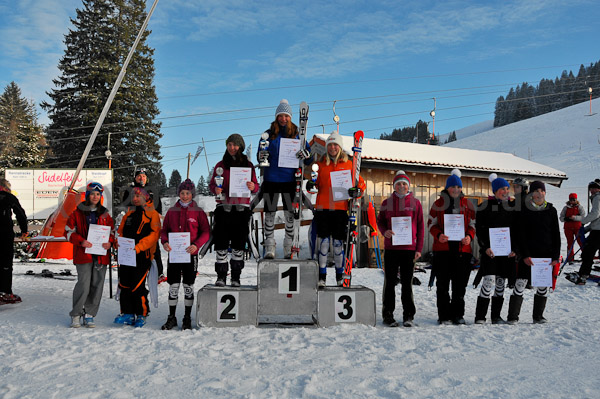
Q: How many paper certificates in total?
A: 10